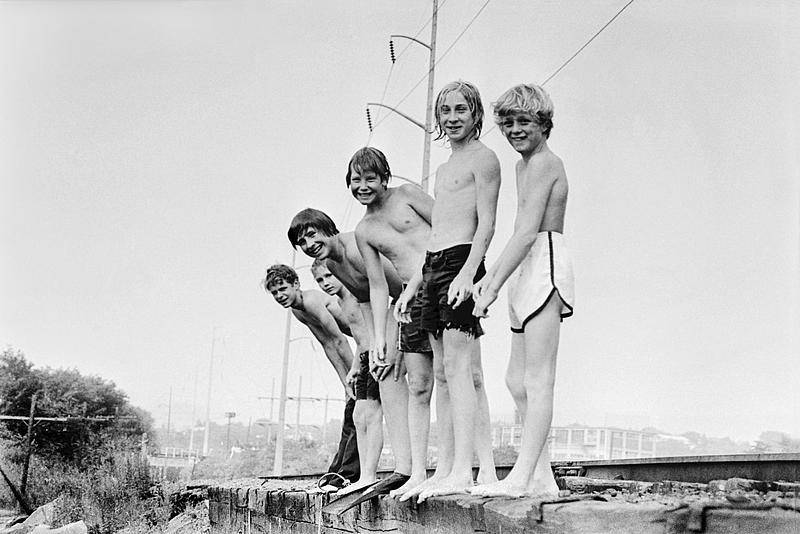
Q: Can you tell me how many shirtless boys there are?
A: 6